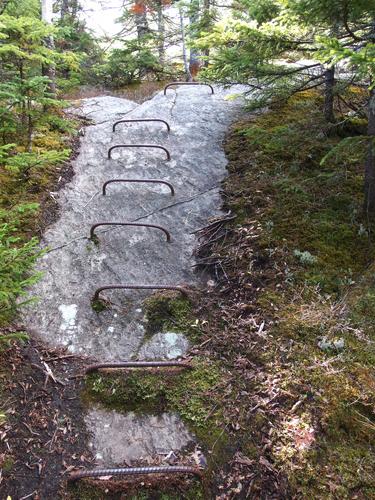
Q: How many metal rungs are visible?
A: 8